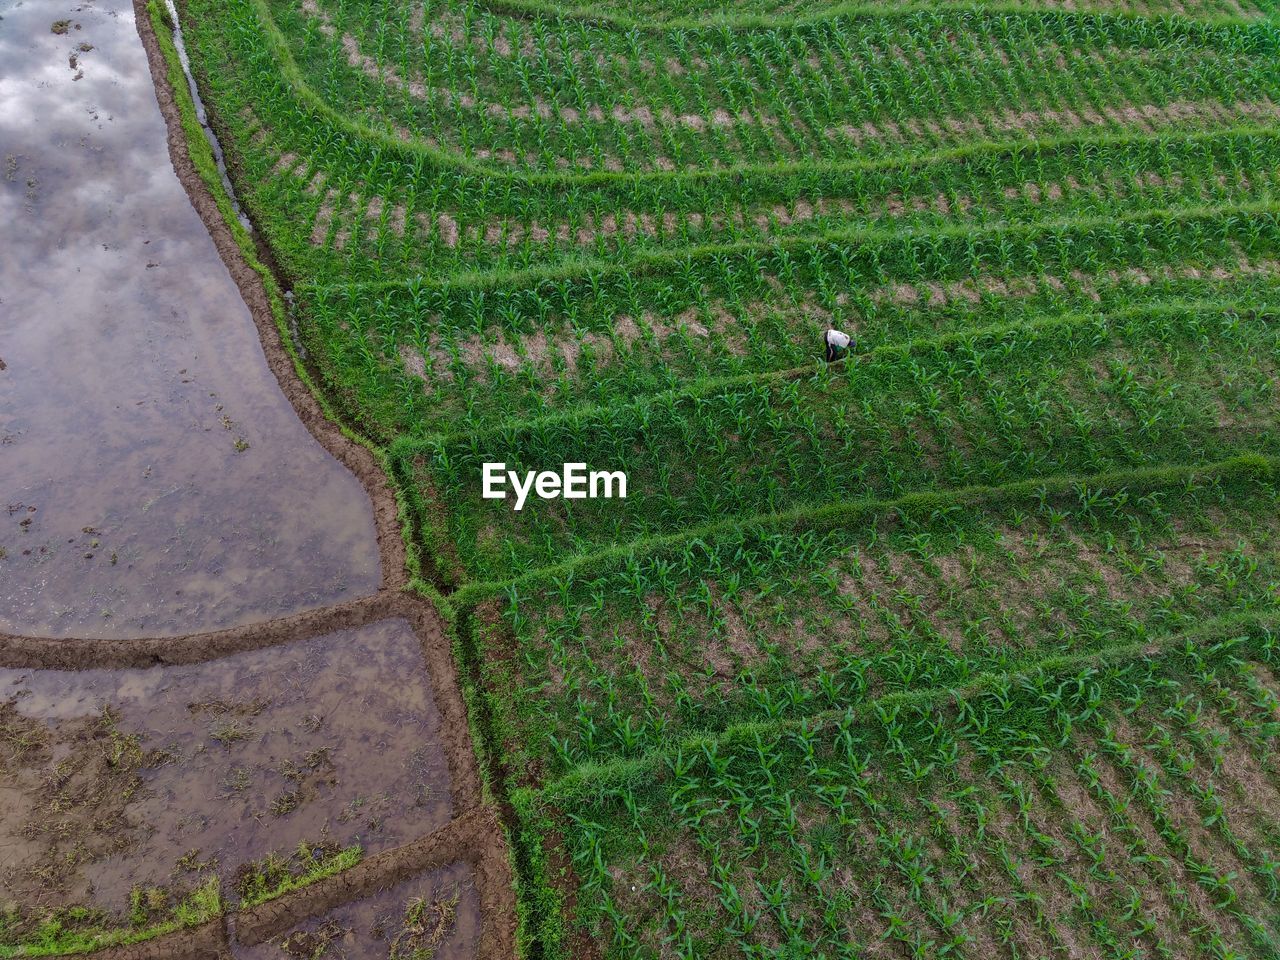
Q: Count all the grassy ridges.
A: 6